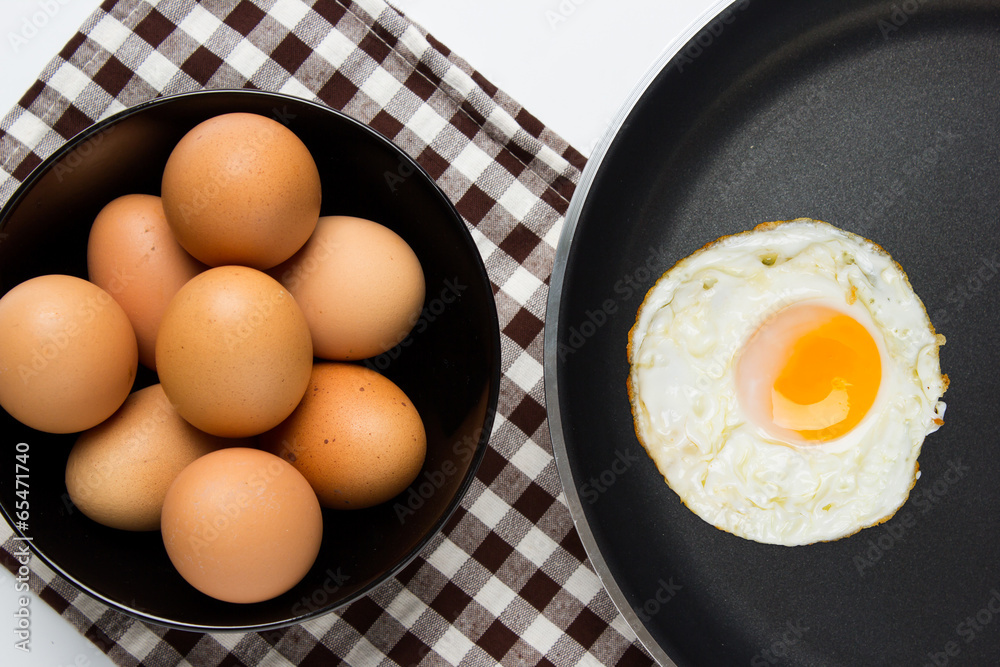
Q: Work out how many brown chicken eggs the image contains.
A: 8